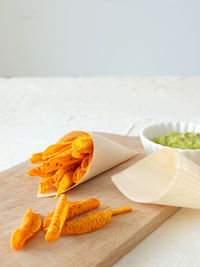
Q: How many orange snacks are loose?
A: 4